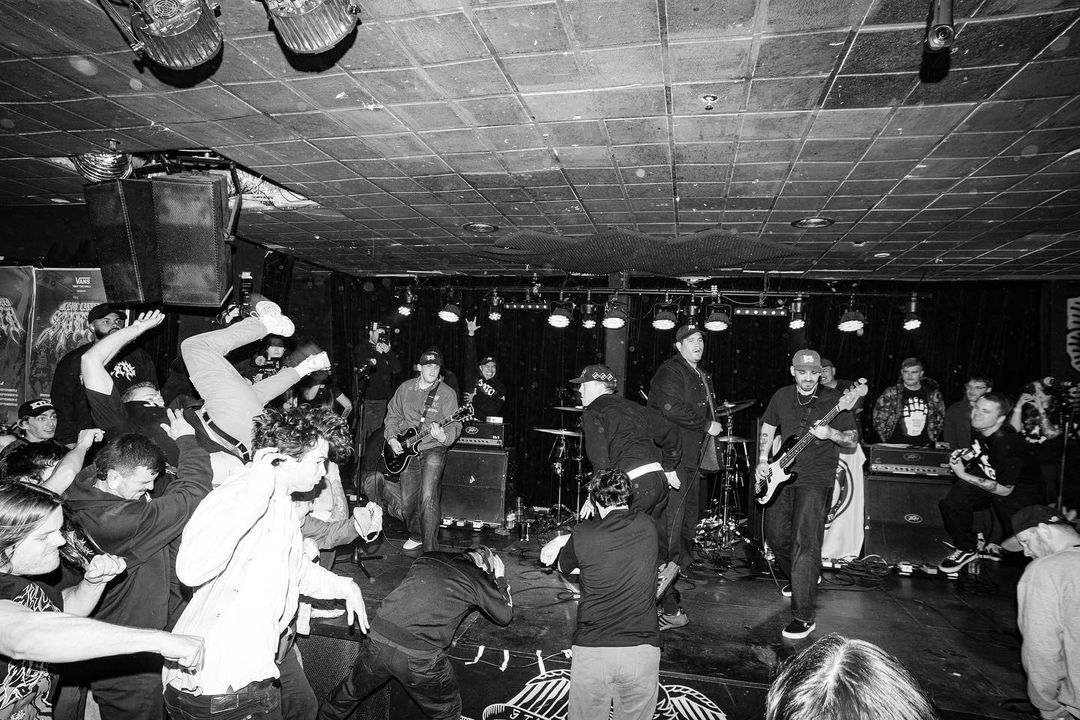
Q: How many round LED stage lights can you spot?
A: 11